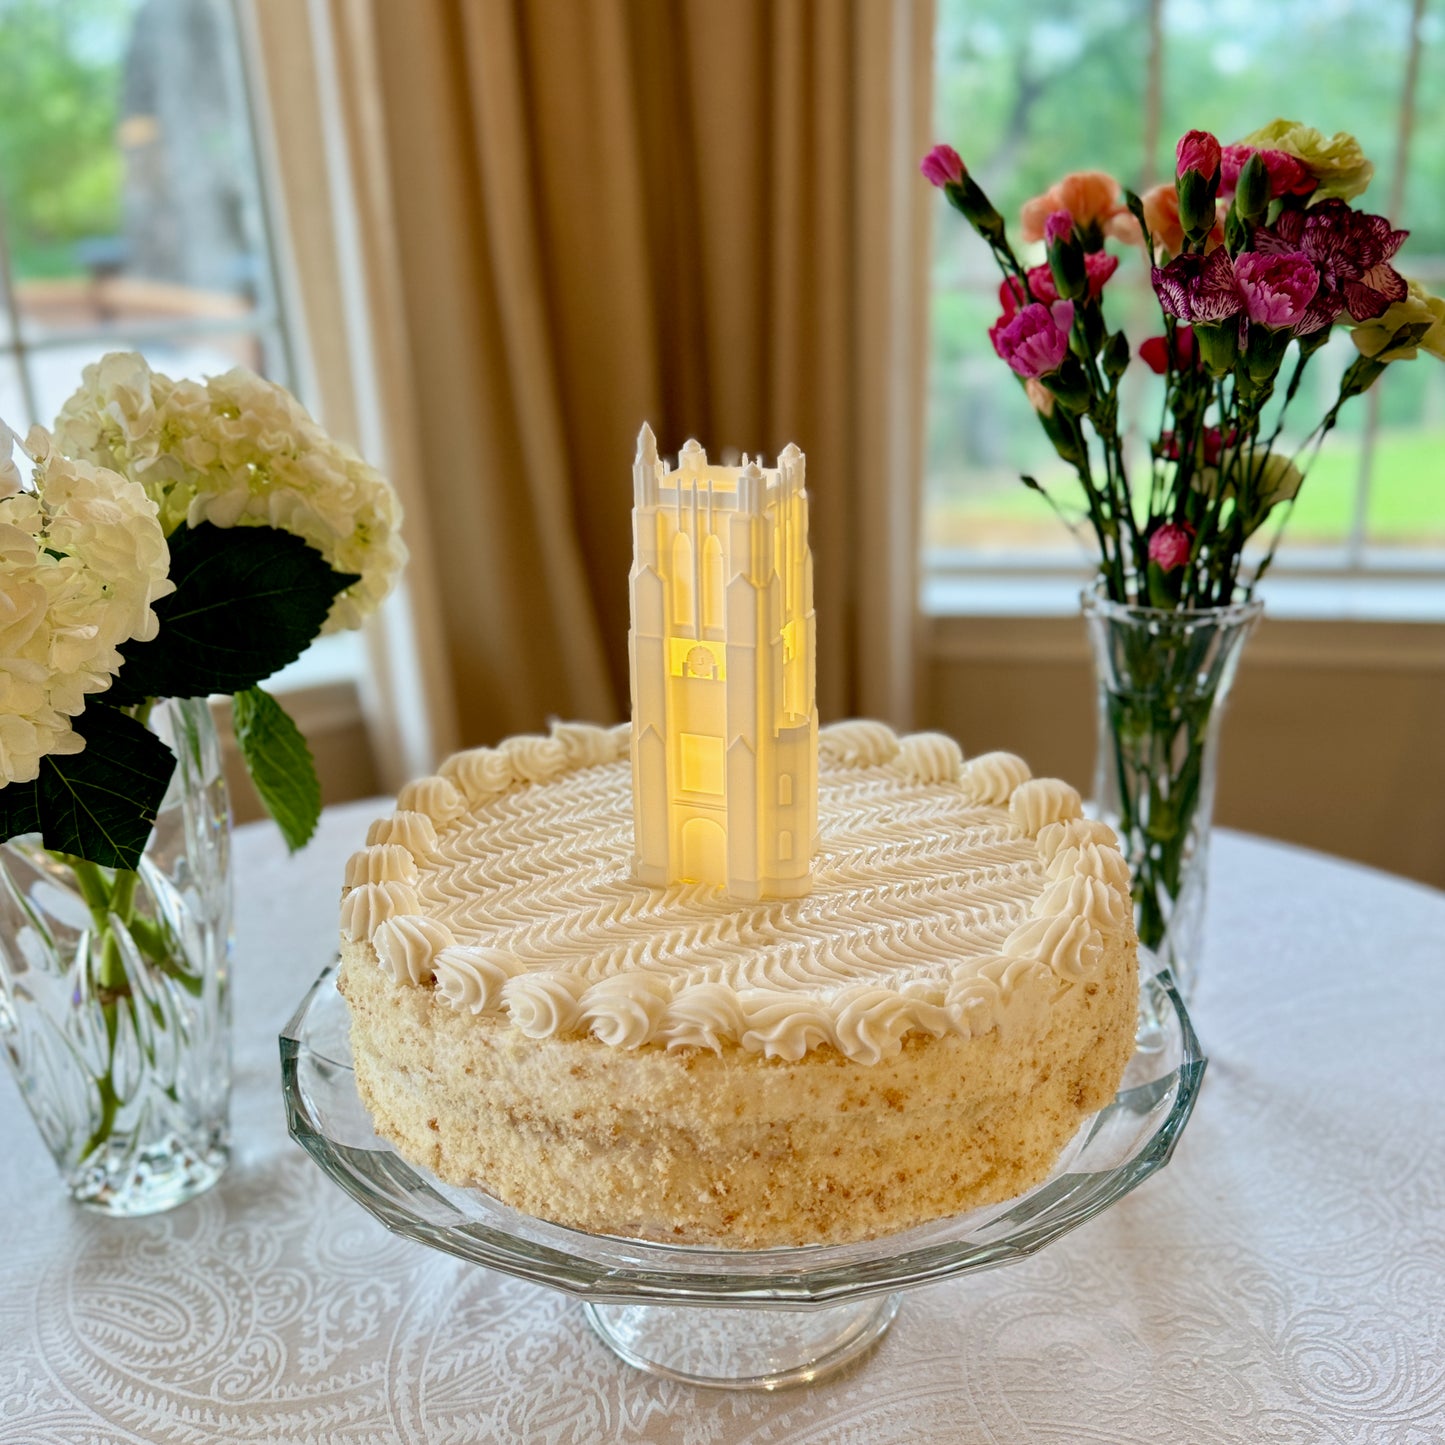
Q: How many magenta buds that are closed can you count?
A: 4